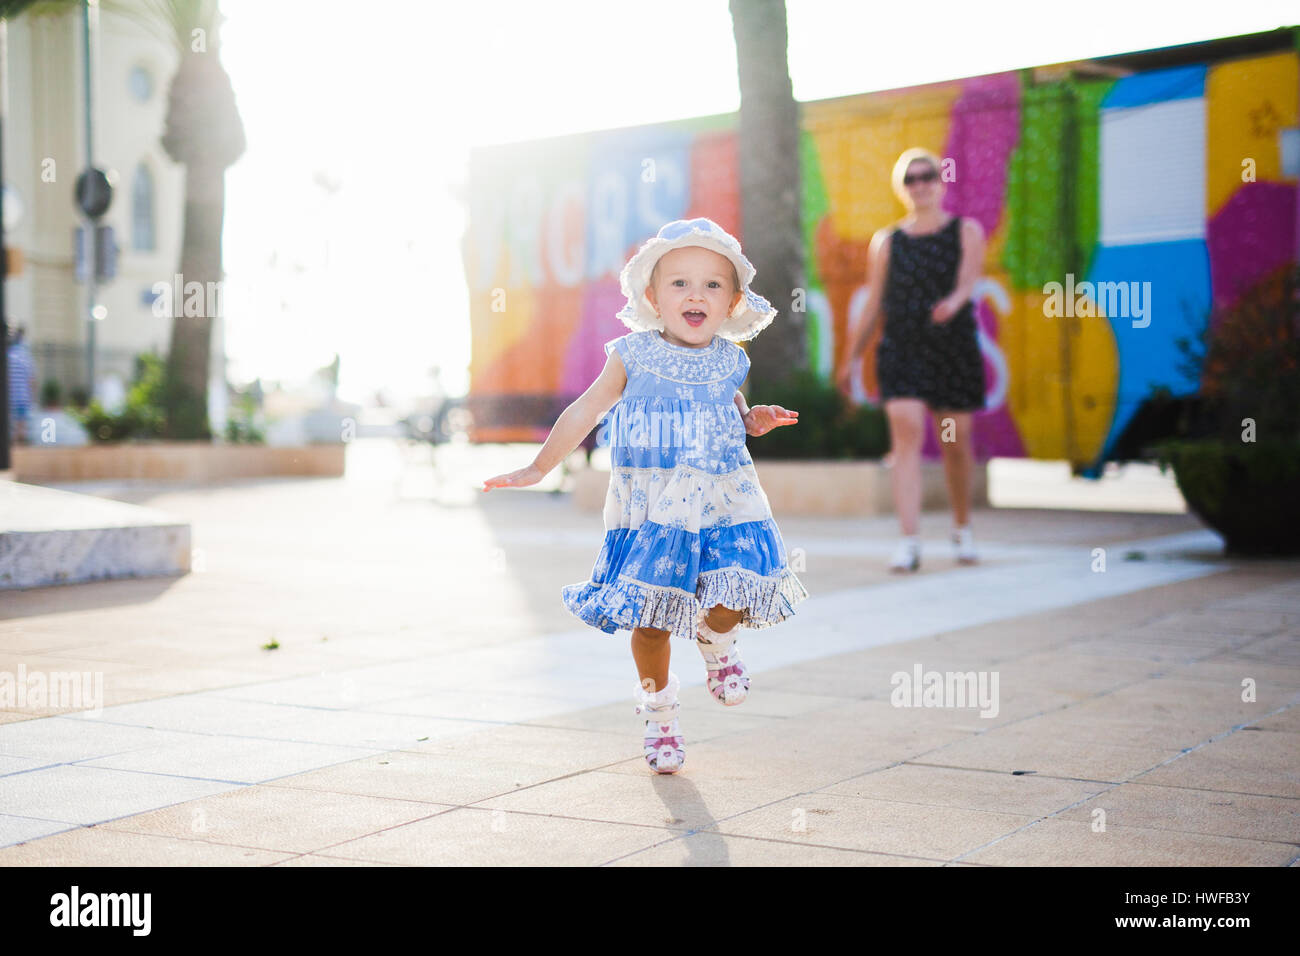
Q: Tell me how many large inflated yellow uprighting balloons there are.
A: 0